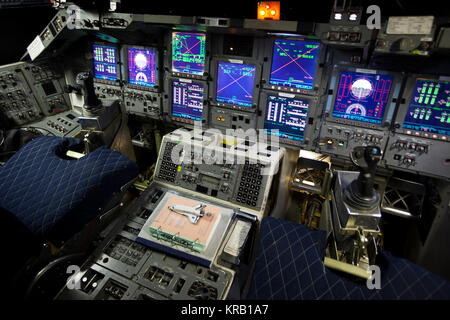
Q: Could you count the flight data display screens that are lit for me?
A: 9